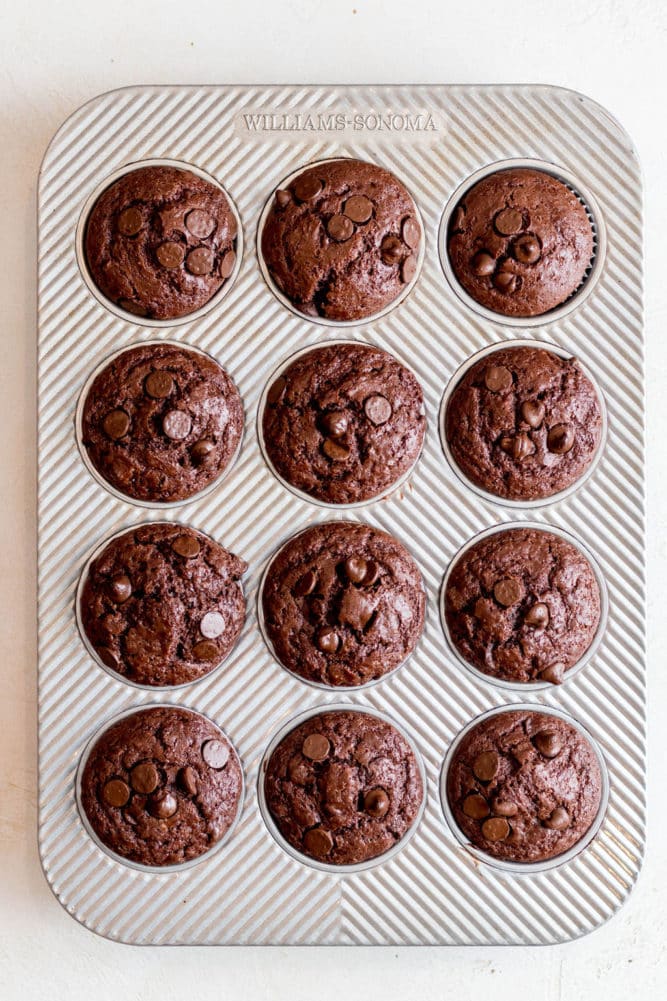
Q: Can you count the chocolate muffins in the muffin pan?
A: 12